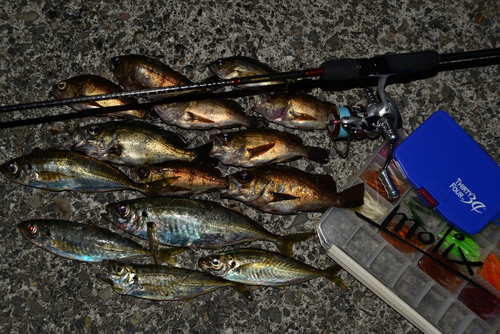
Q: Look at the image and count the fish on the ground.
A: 14